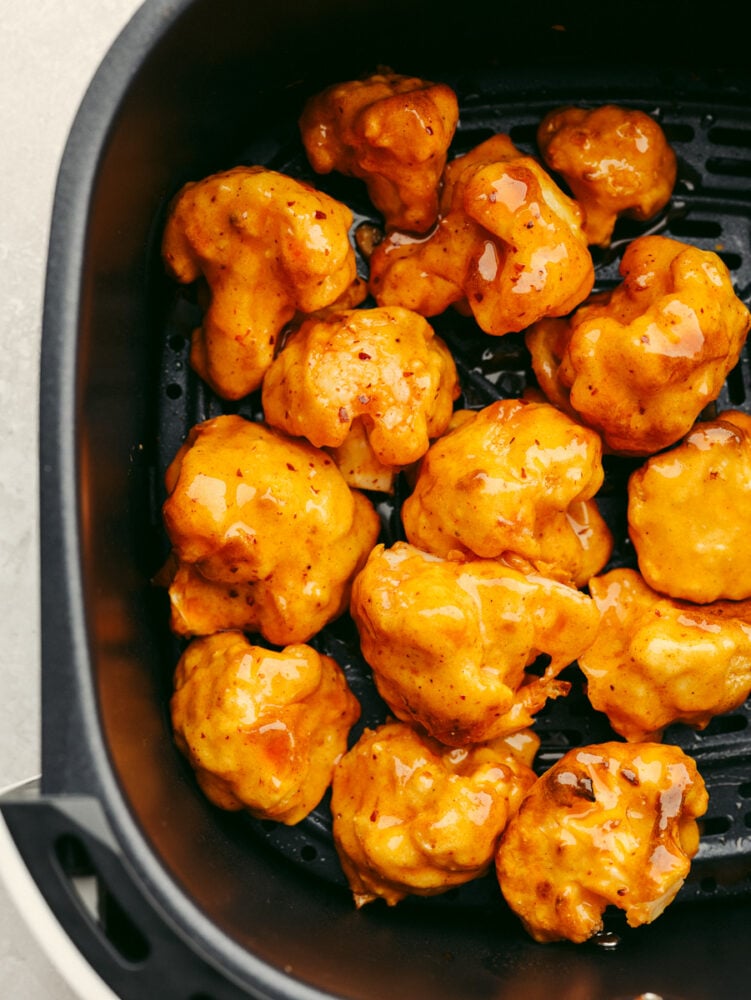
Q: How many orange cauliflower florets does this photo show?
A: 14